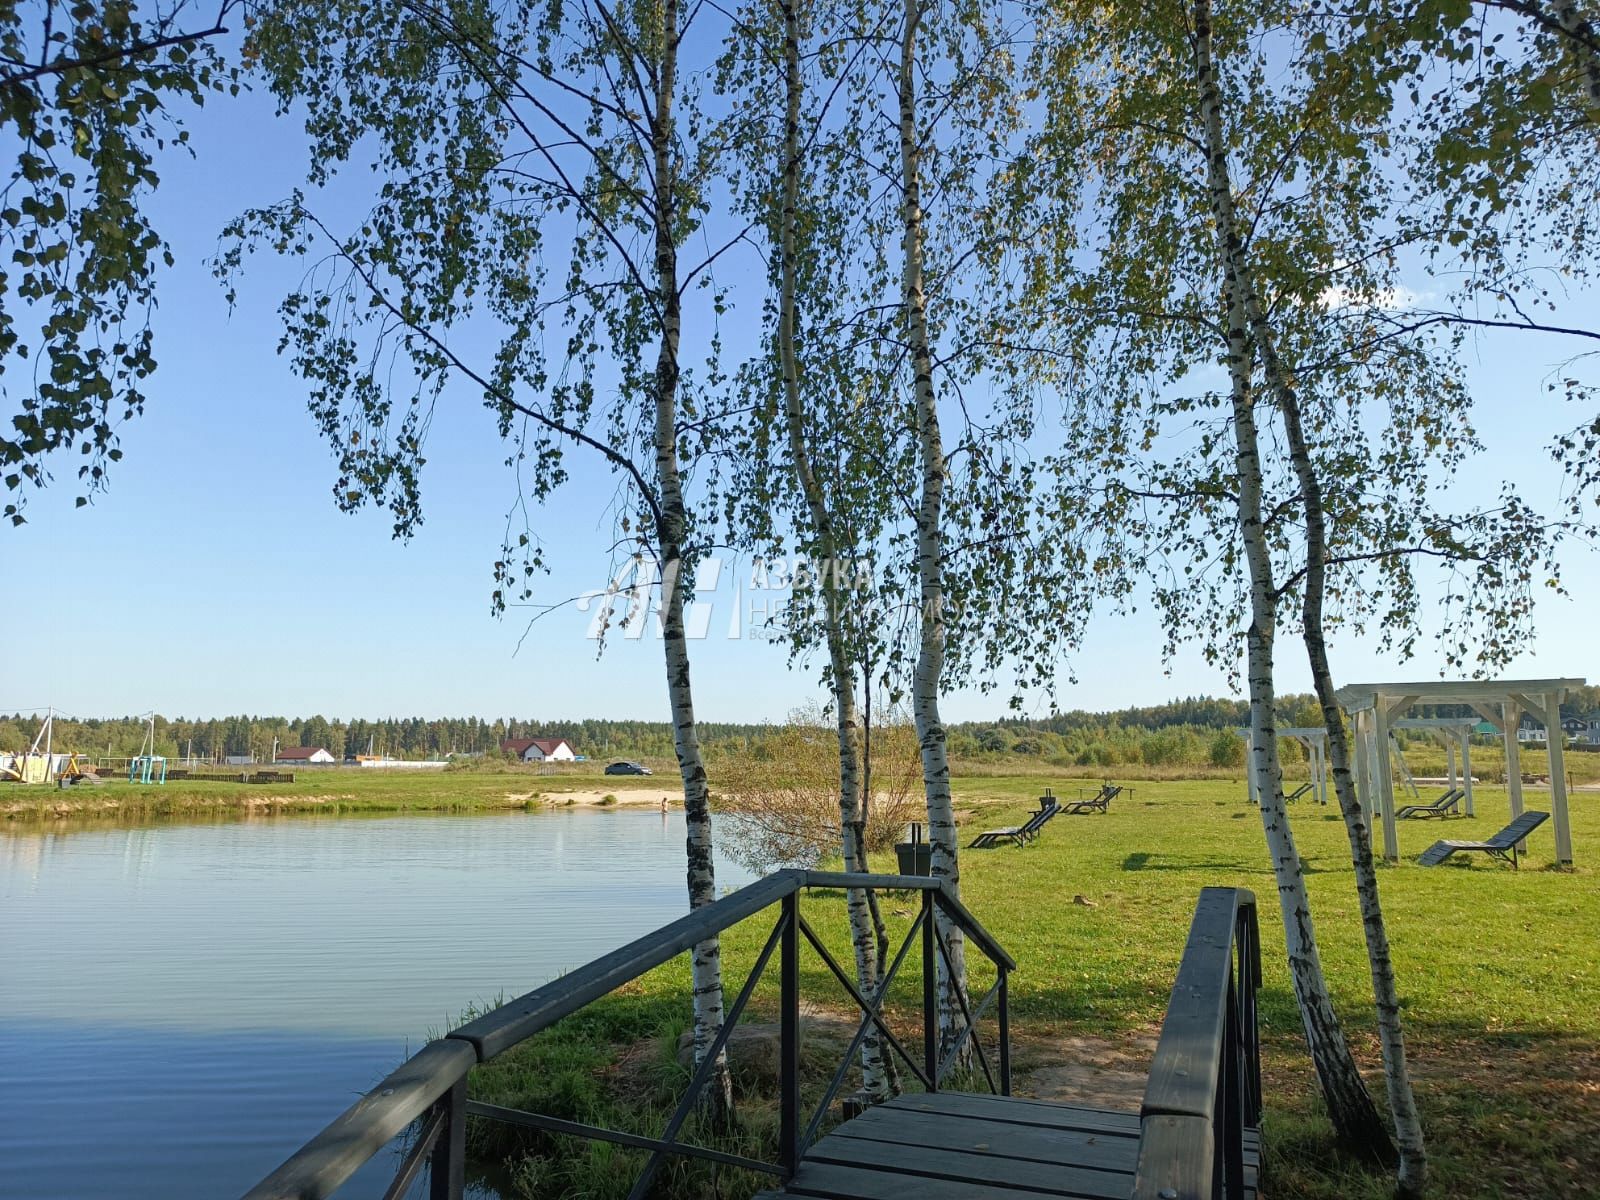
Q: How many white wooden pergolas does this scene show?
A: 3